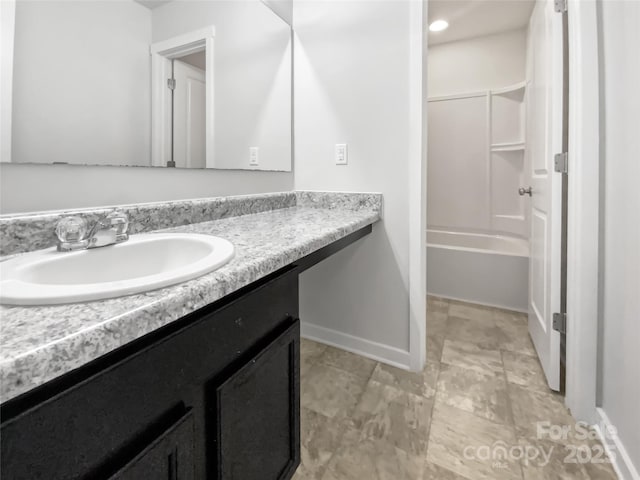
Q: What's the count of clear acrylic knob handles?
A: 2